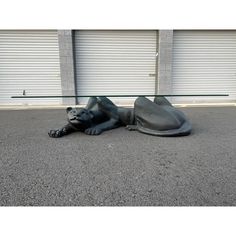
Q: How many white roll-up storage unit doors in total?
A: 3